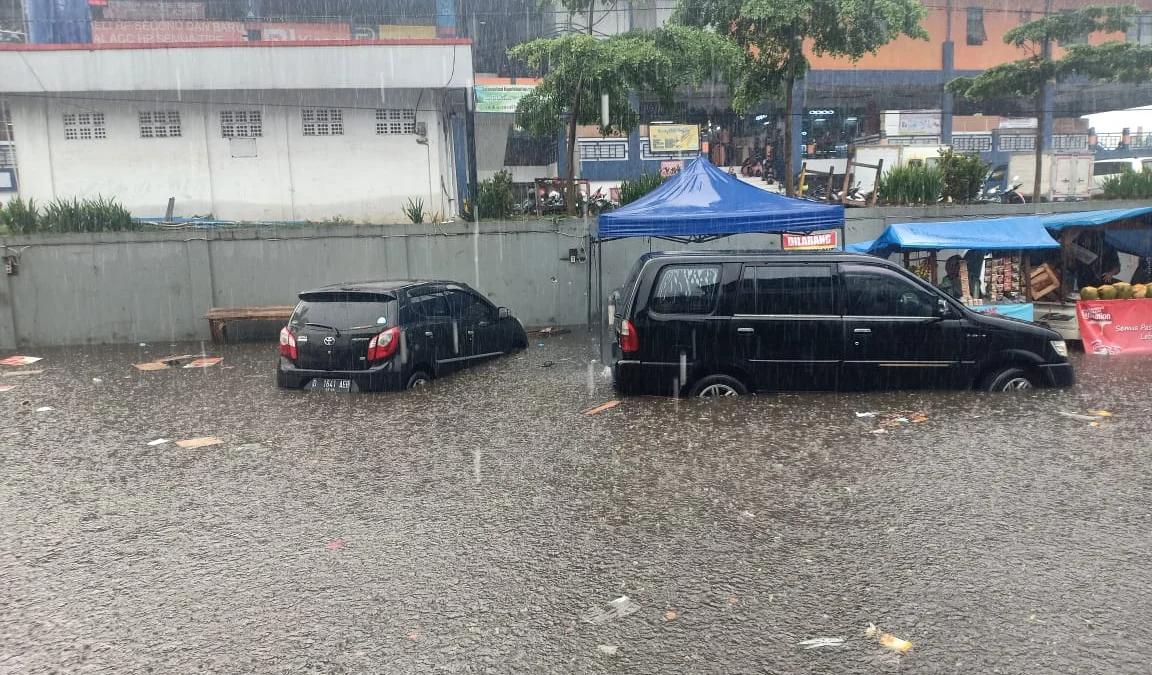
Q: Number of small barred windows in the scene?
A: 5